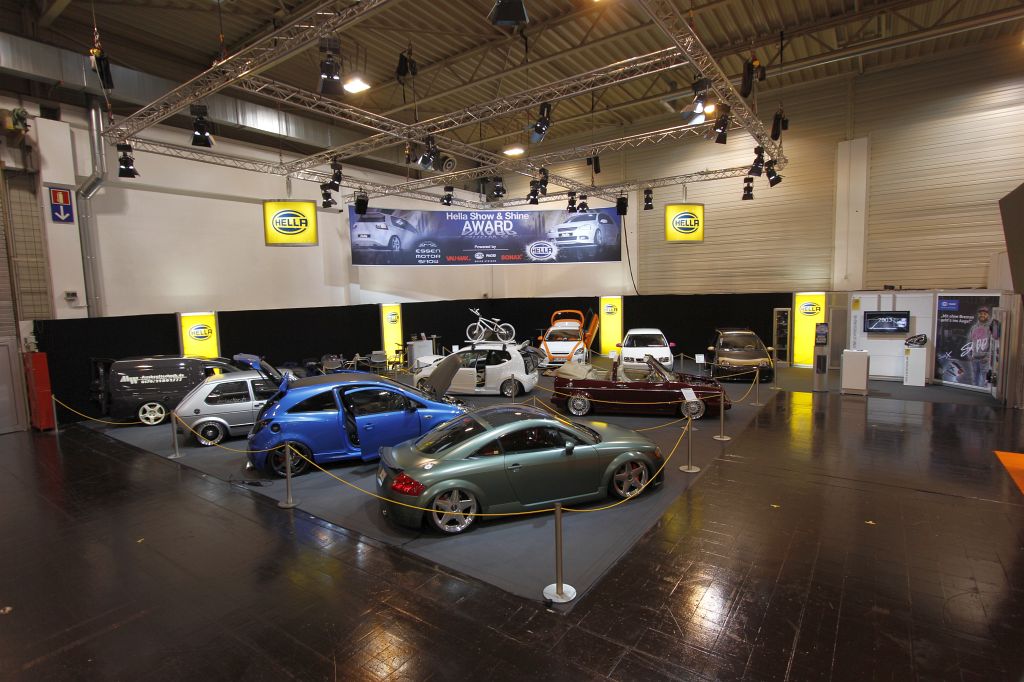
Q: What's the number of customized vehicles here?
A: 9